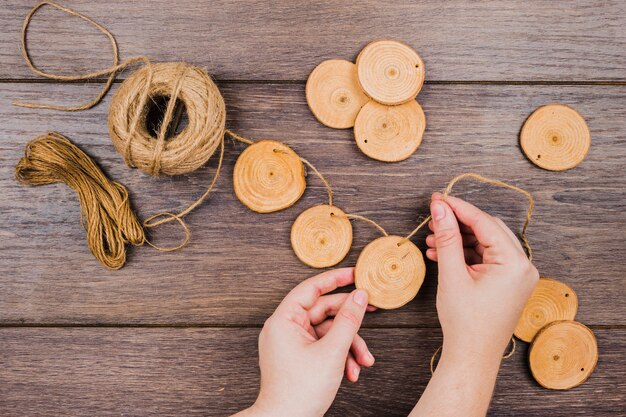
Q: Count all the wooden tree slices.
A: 9